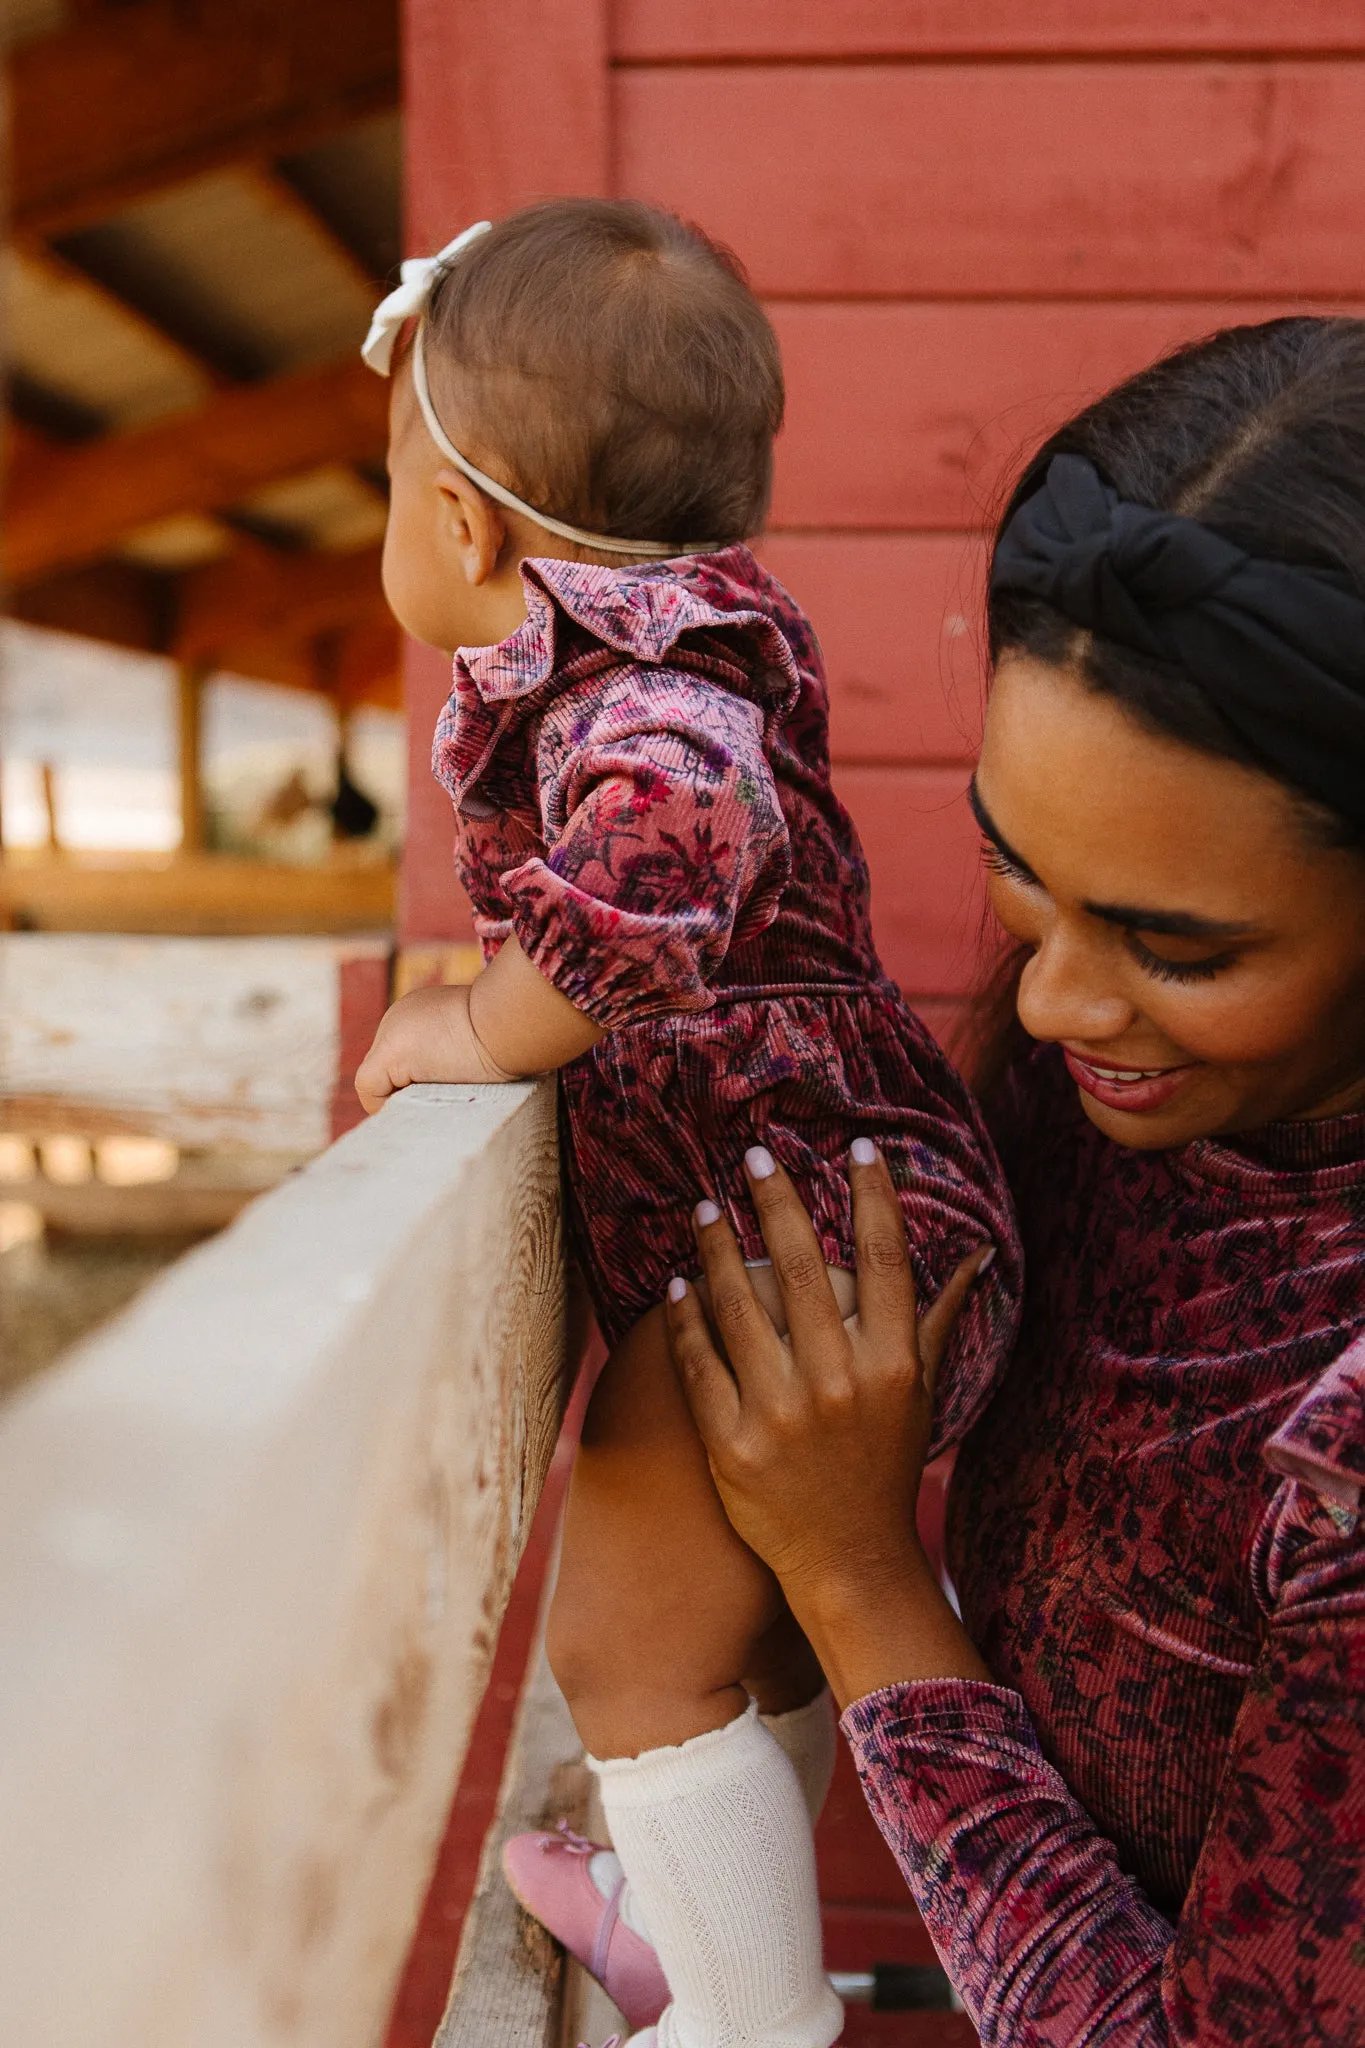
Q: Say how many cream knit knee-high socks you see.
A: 2